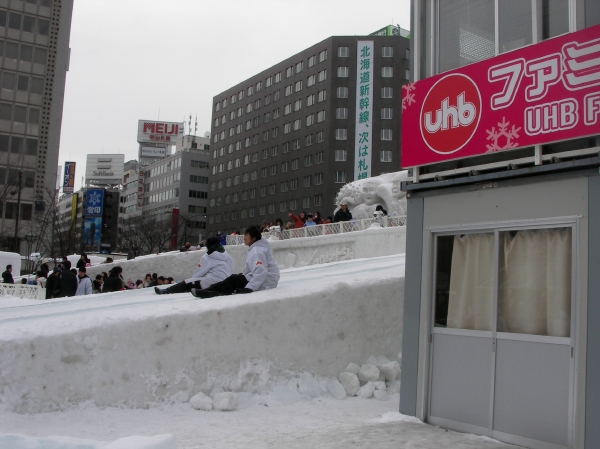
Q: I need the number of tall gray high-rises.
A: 2